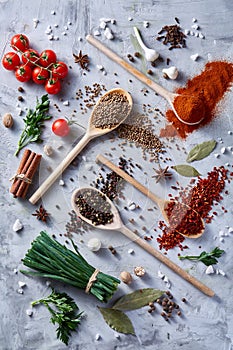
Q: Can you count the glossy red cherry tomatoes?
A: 9